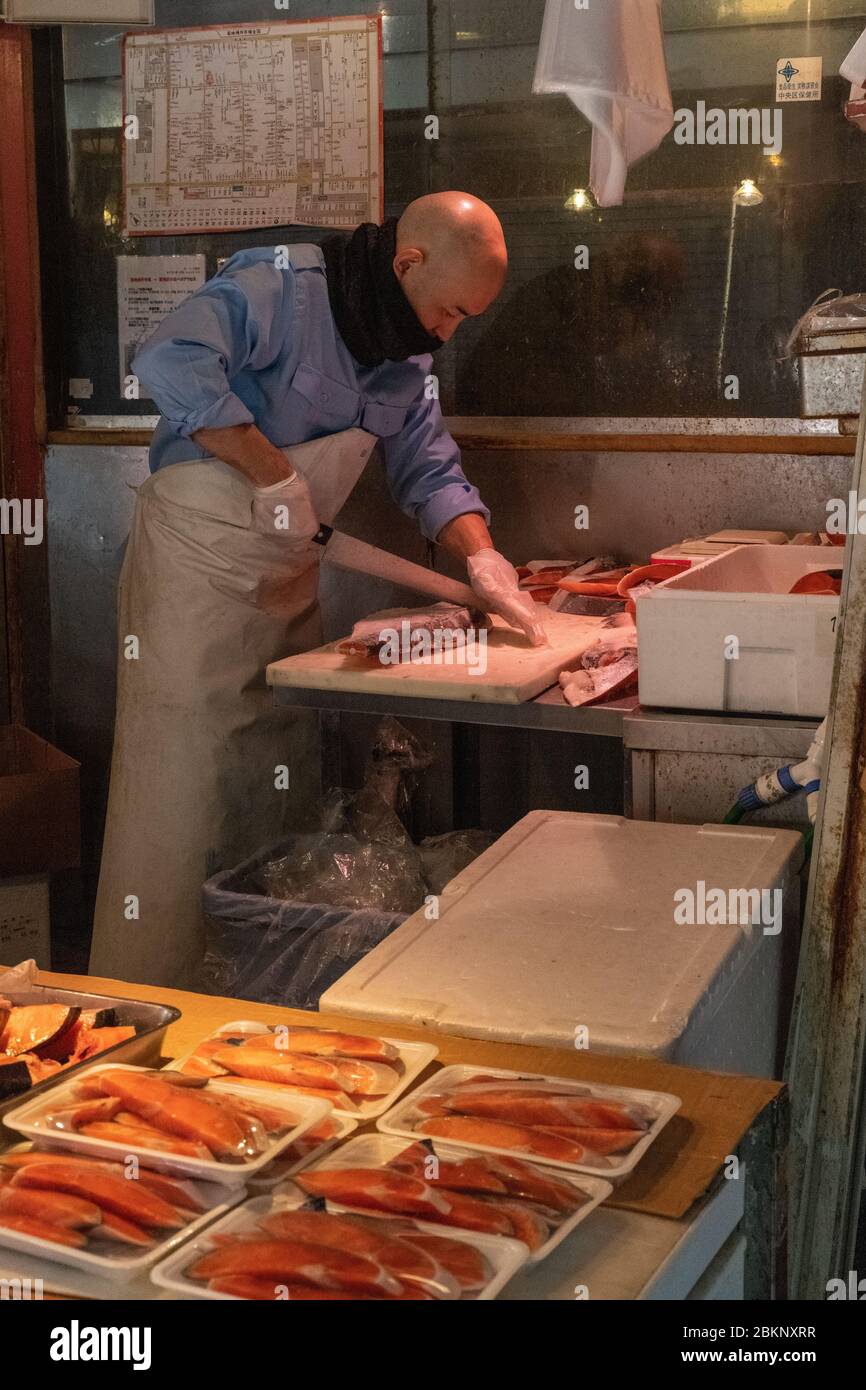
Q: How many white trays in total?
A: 7